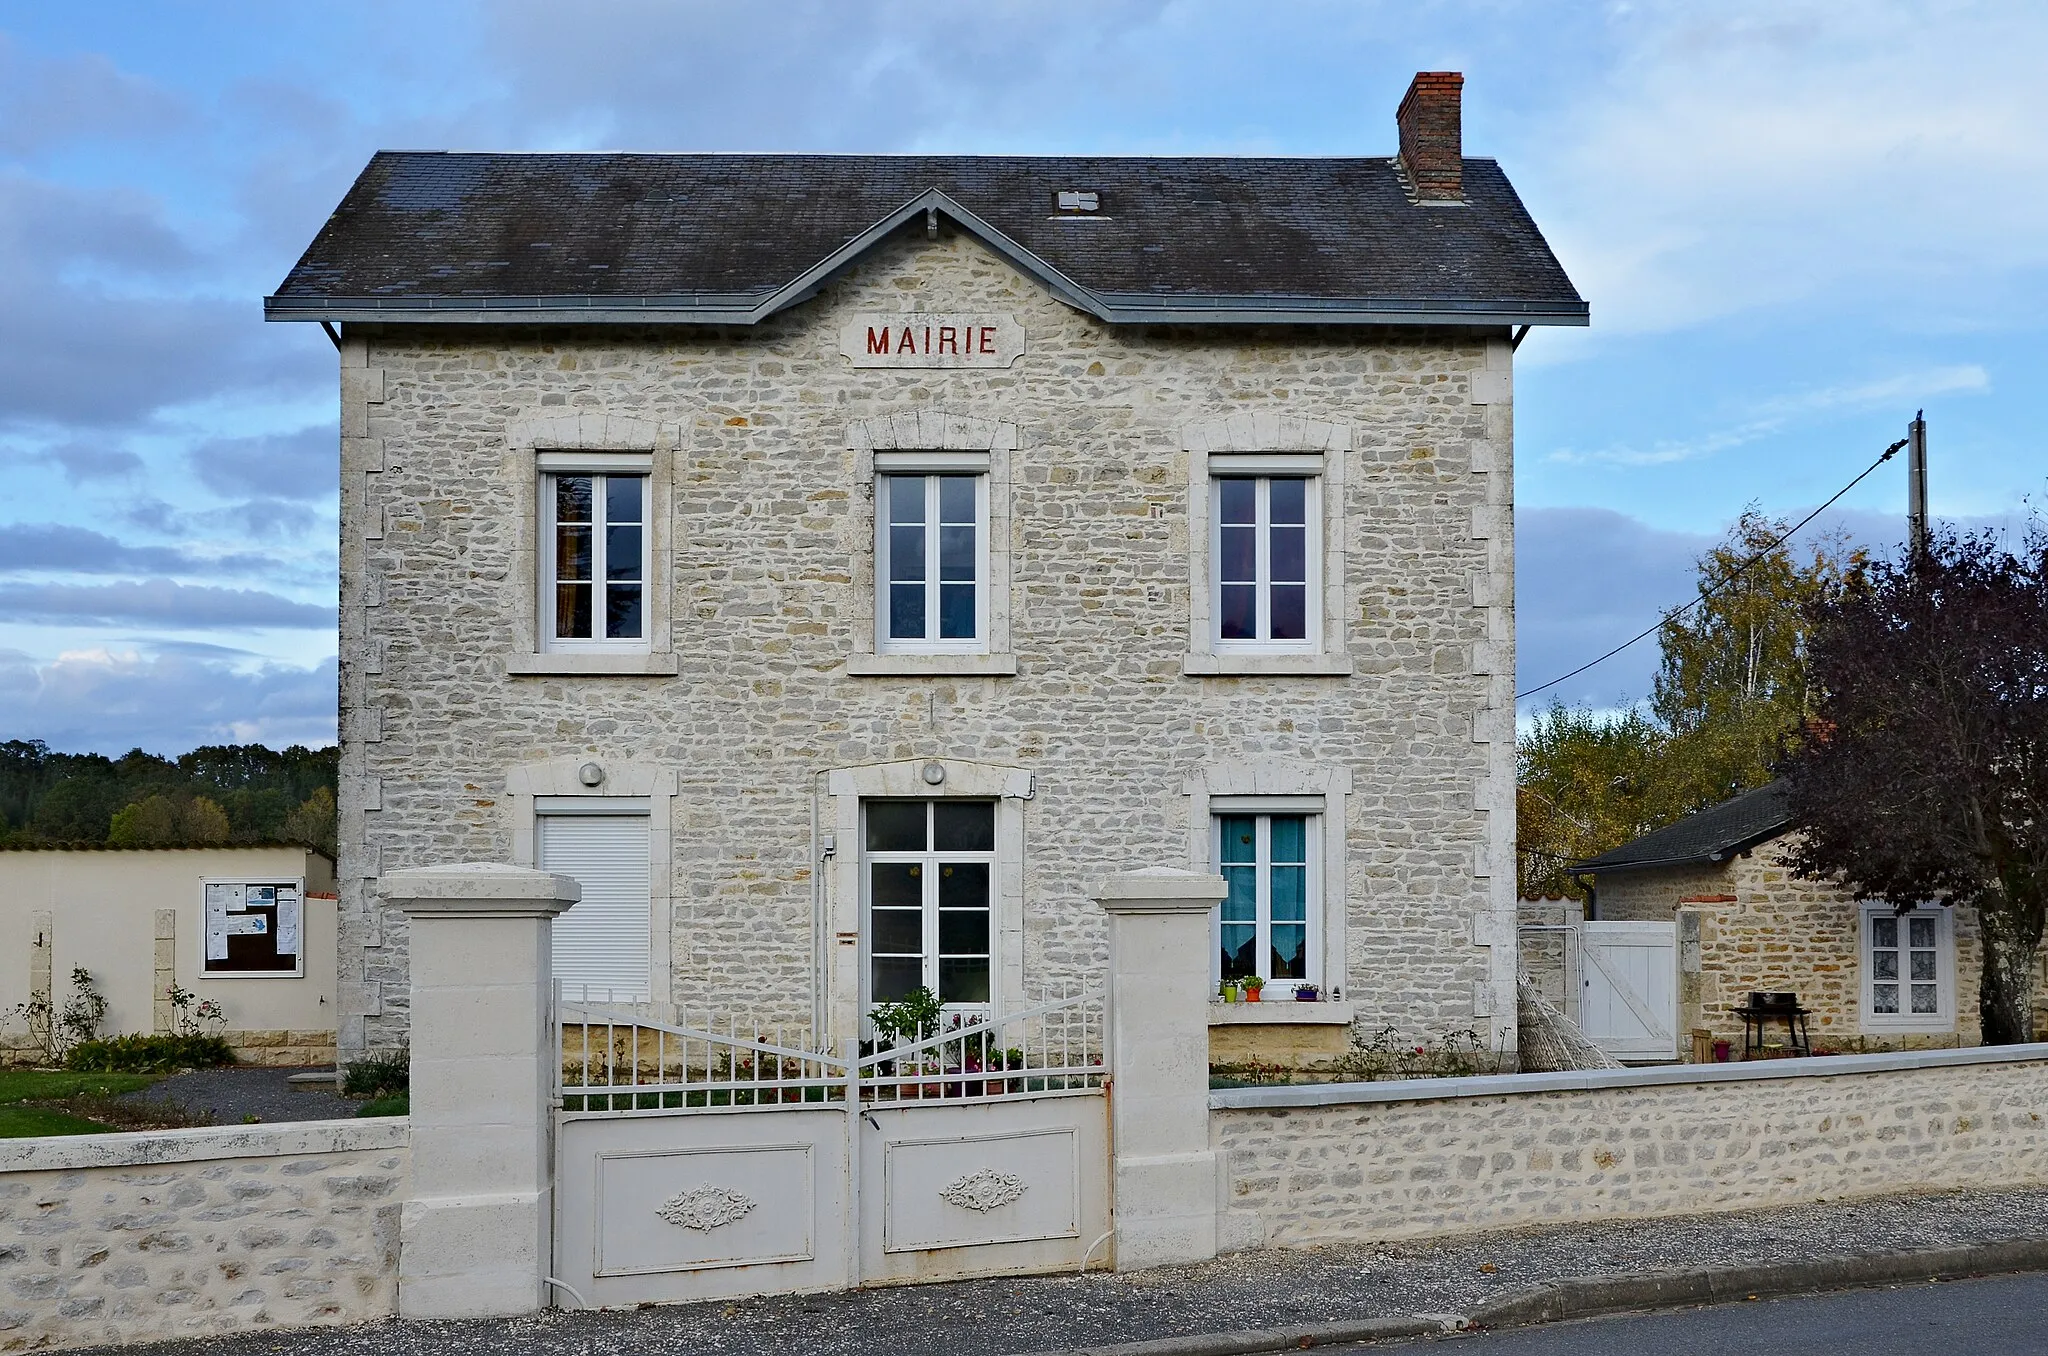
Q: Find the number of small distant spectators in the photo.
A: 0